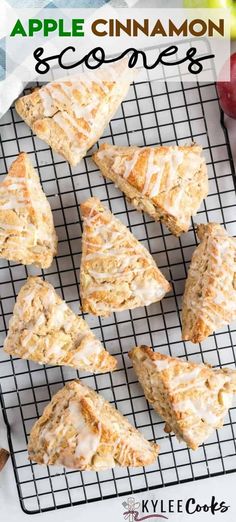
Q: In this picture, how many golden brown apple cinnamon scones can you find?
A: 8